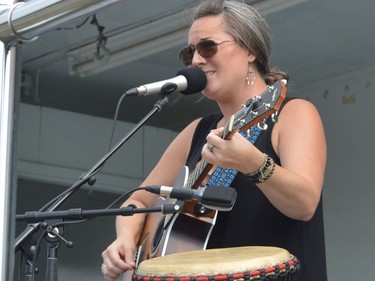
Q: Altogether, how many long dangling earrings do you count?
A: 1